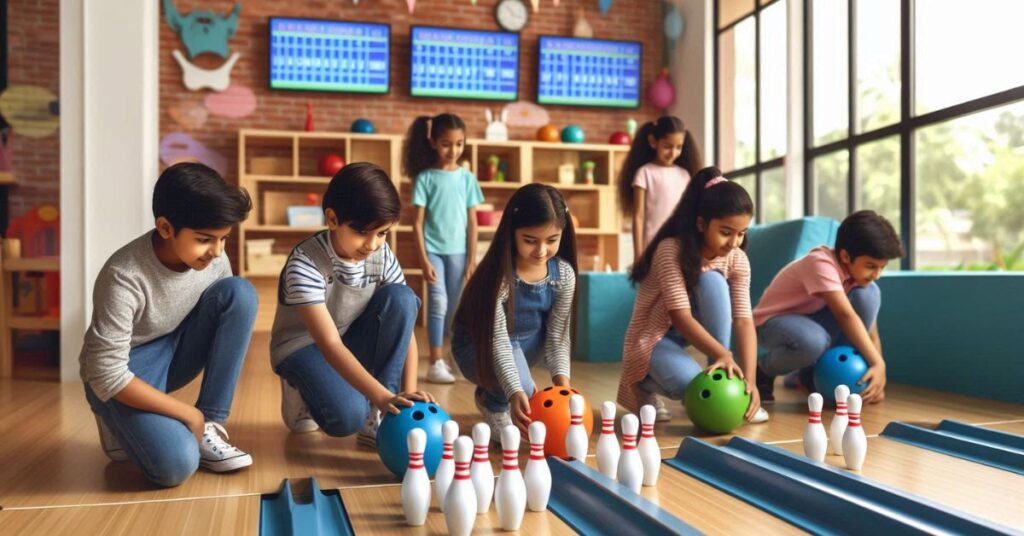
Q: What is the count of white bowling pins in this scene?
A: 13